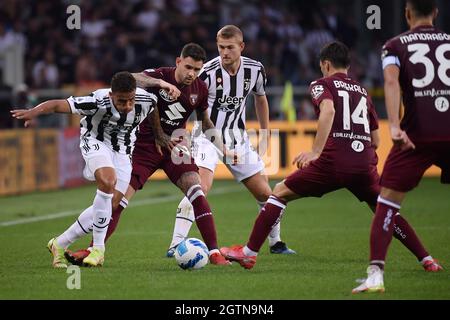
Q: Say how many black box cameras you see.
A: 0